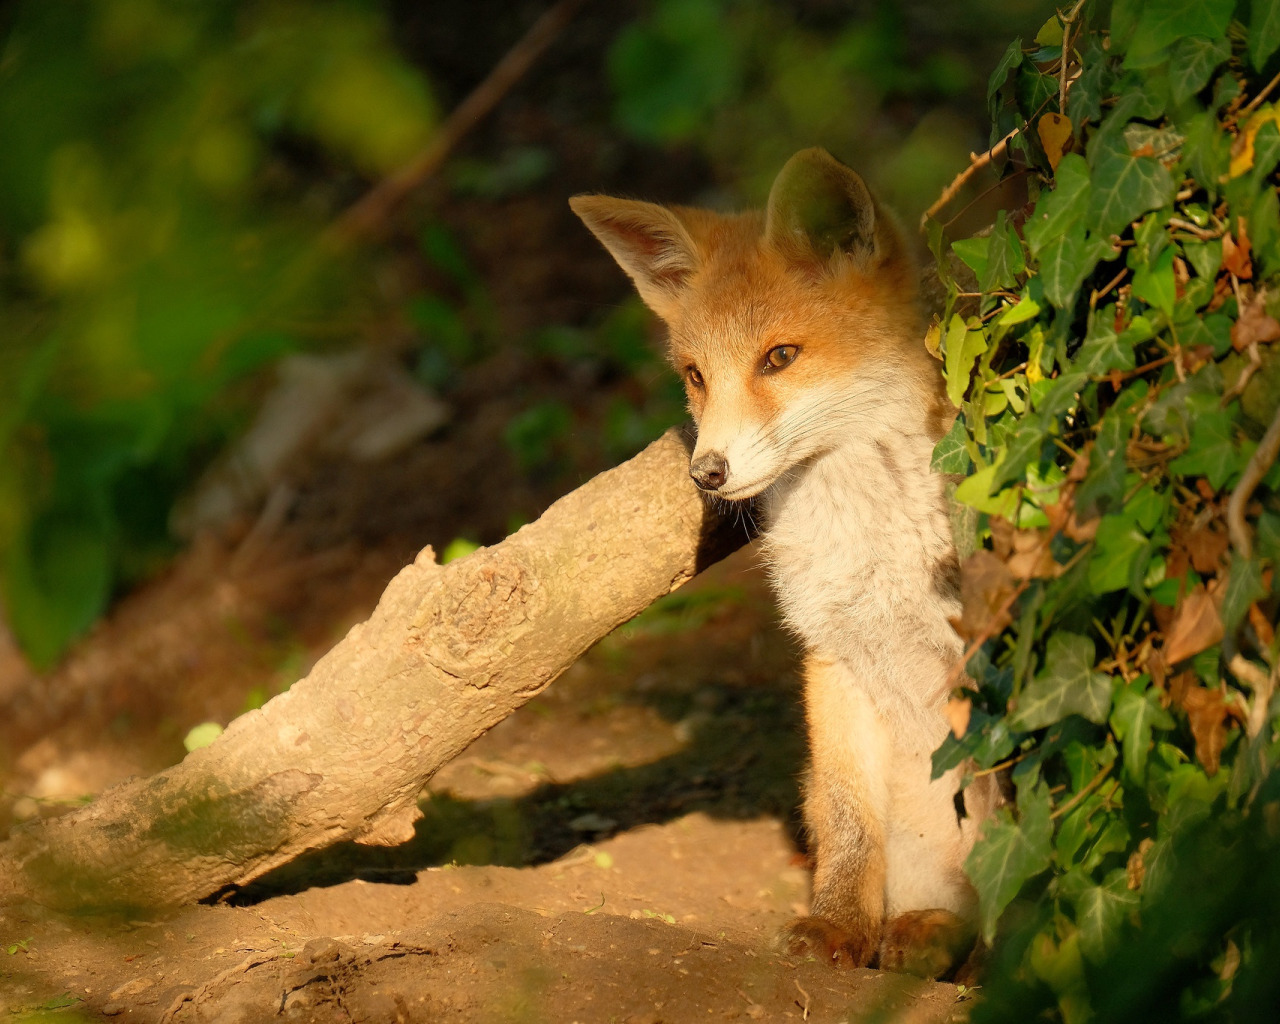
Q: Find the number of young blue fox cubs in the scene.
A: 0